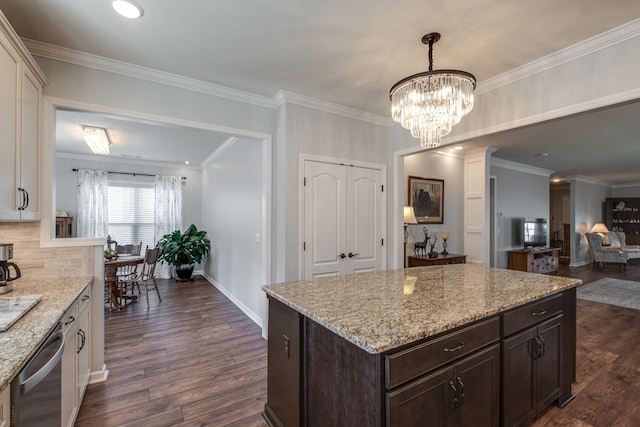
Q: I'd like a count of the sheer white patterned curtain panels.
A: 2